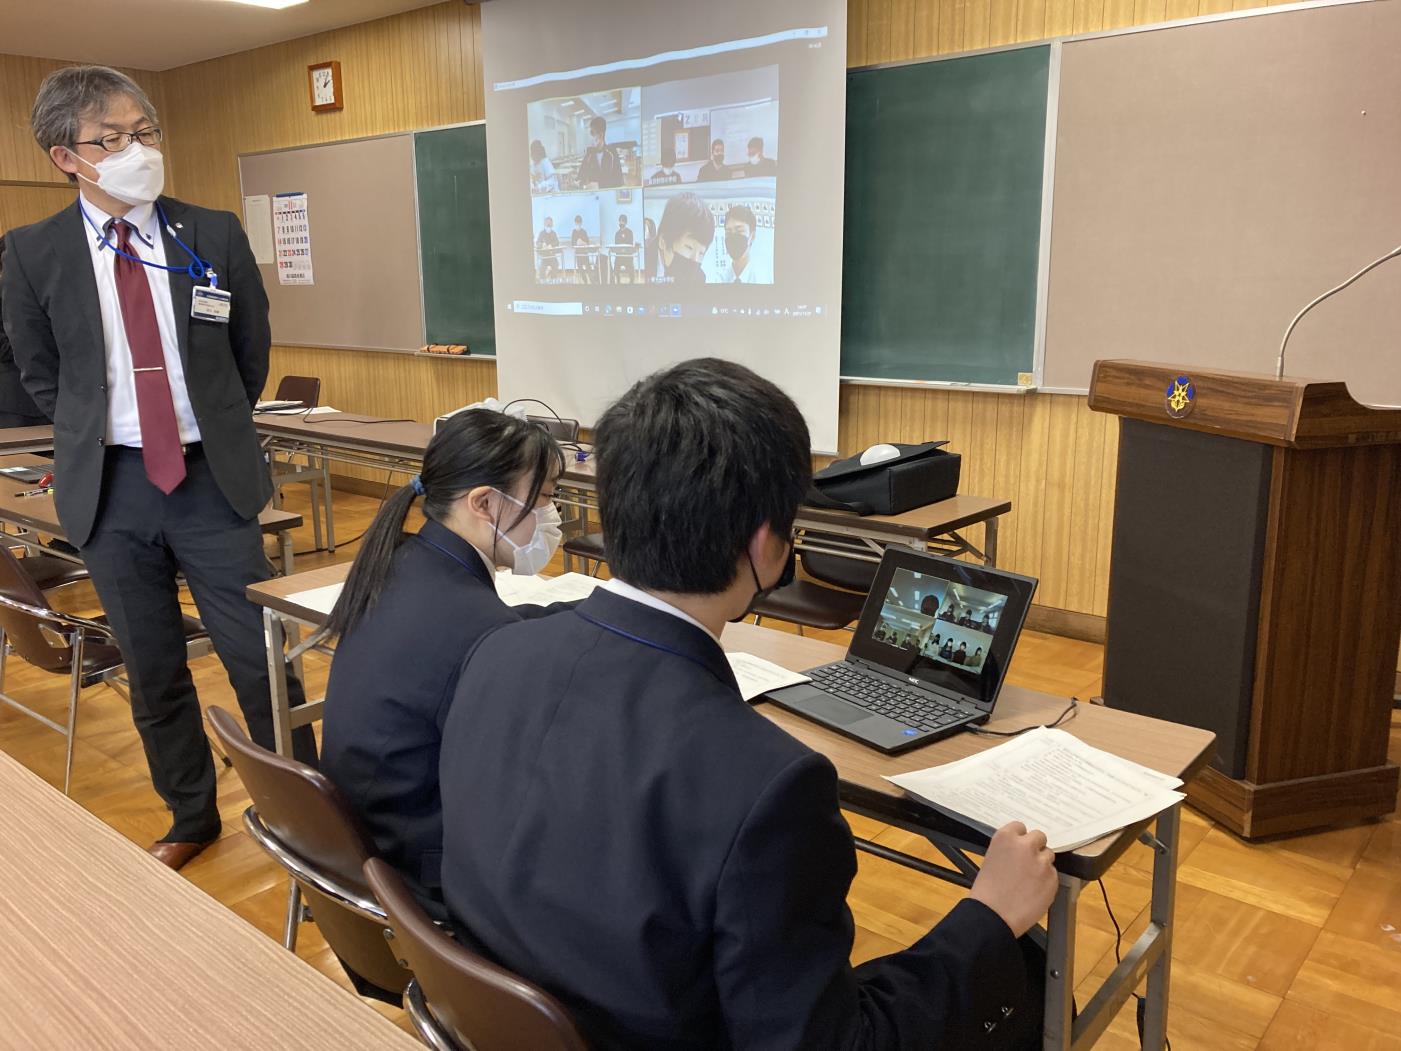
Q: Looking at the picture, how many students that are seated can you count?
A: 2